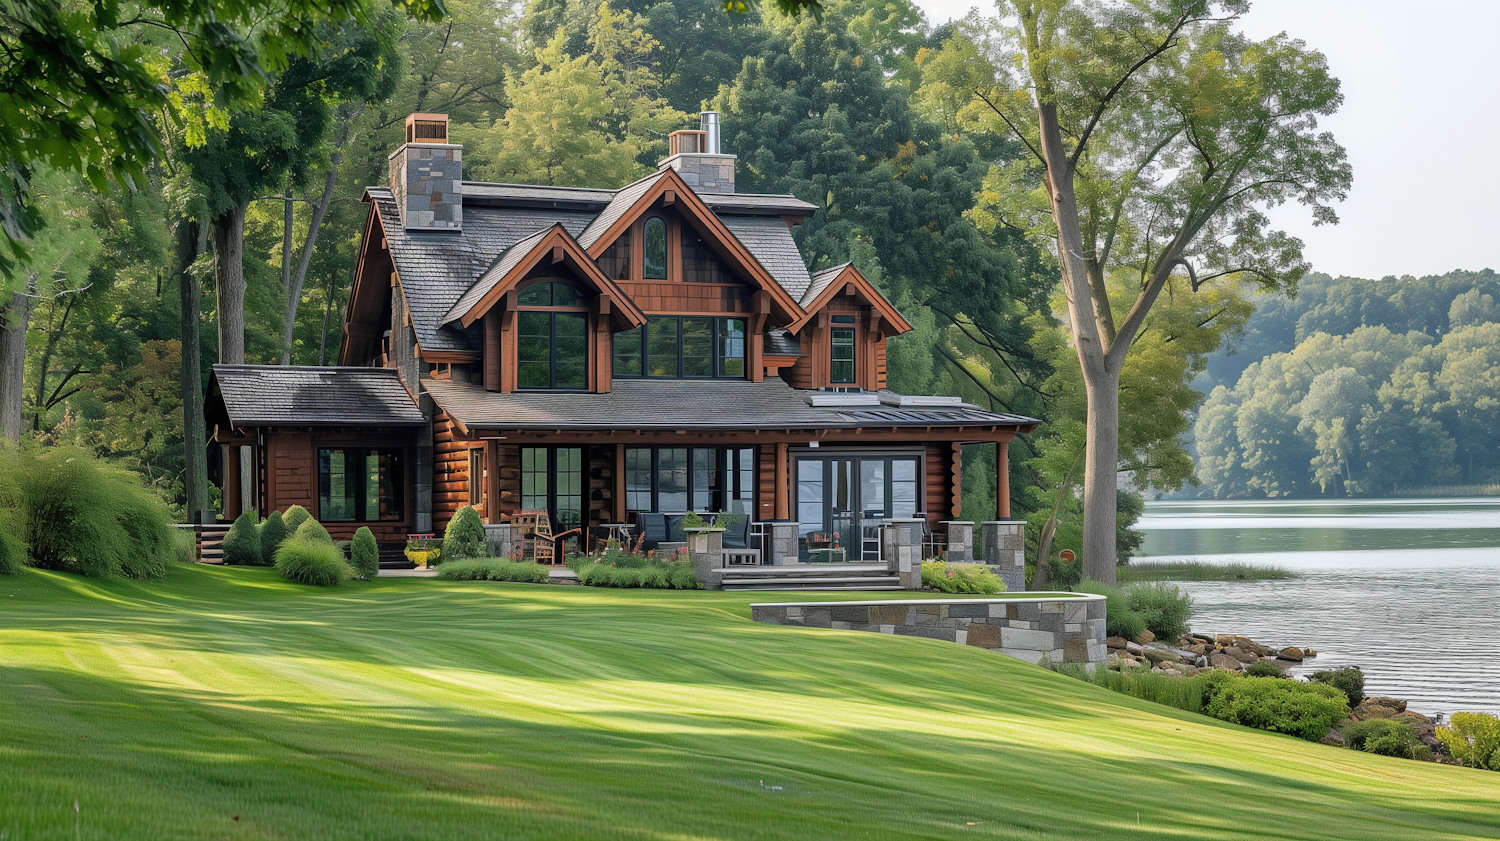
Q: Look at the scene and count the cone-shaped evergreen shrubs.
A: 6